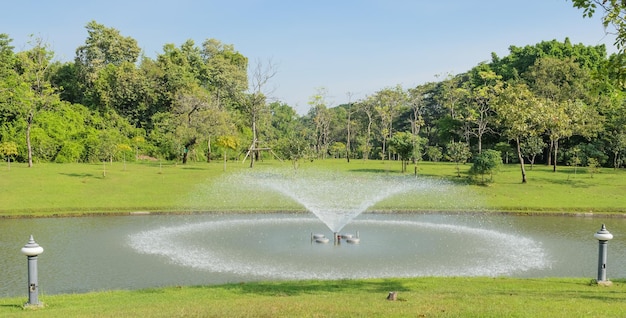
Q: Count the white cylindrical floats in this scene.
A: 4